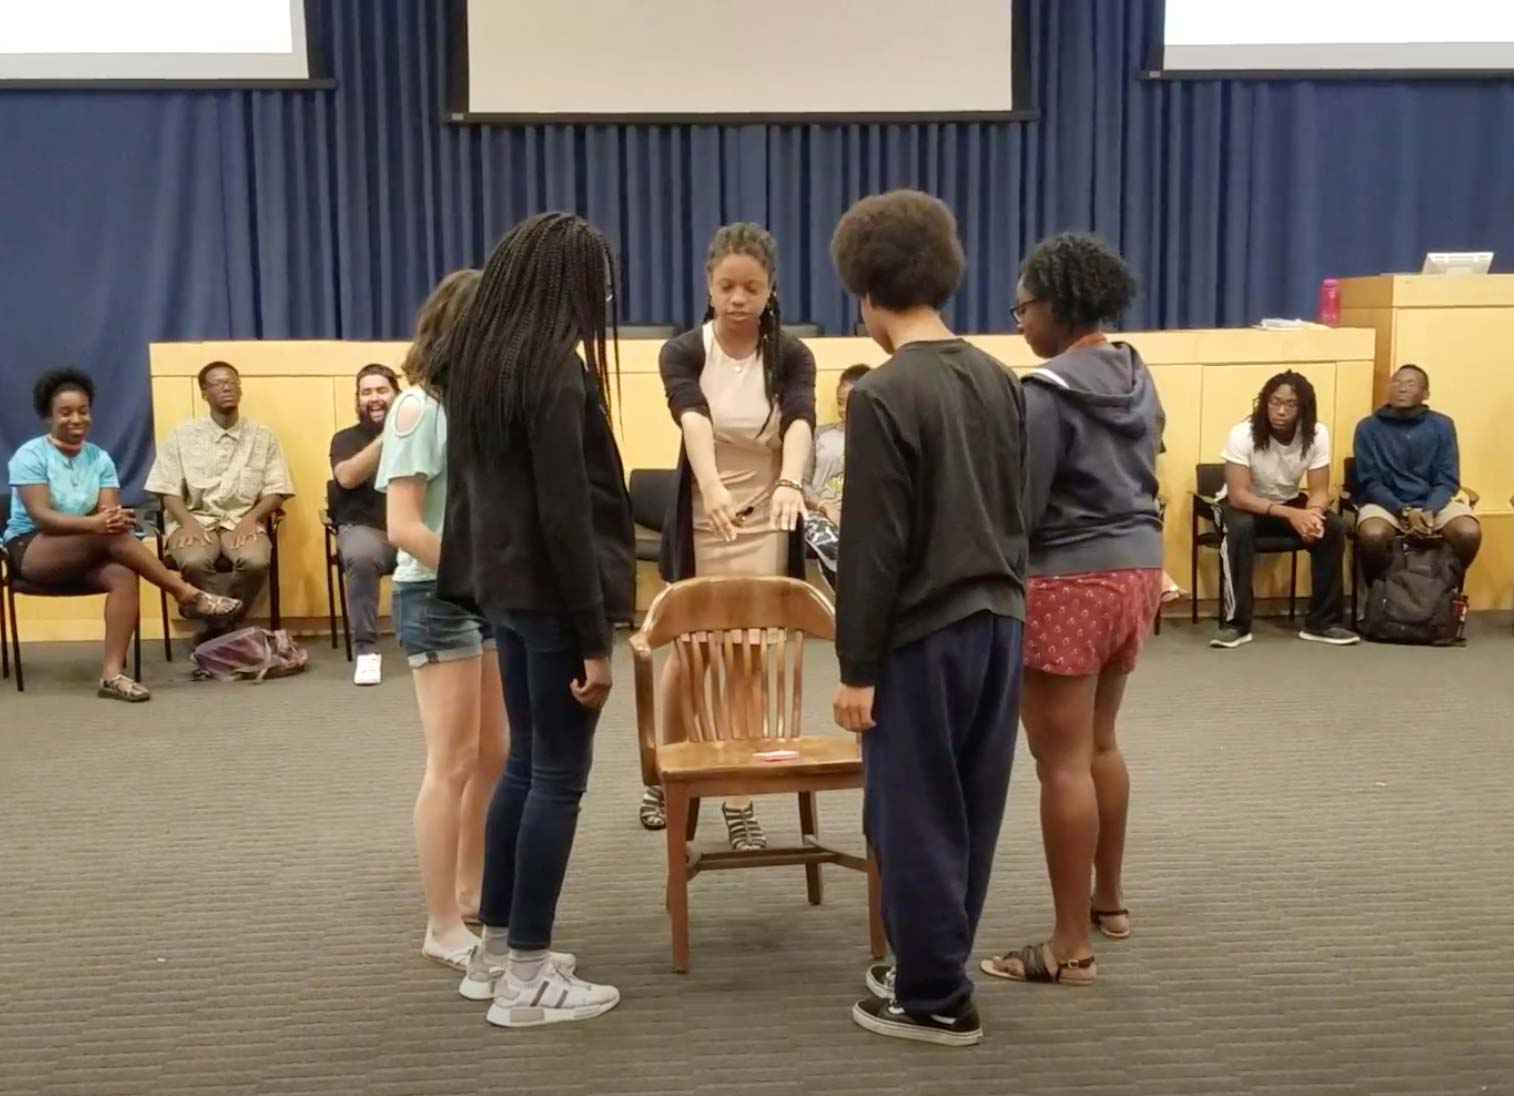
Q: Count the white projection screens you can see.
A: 3